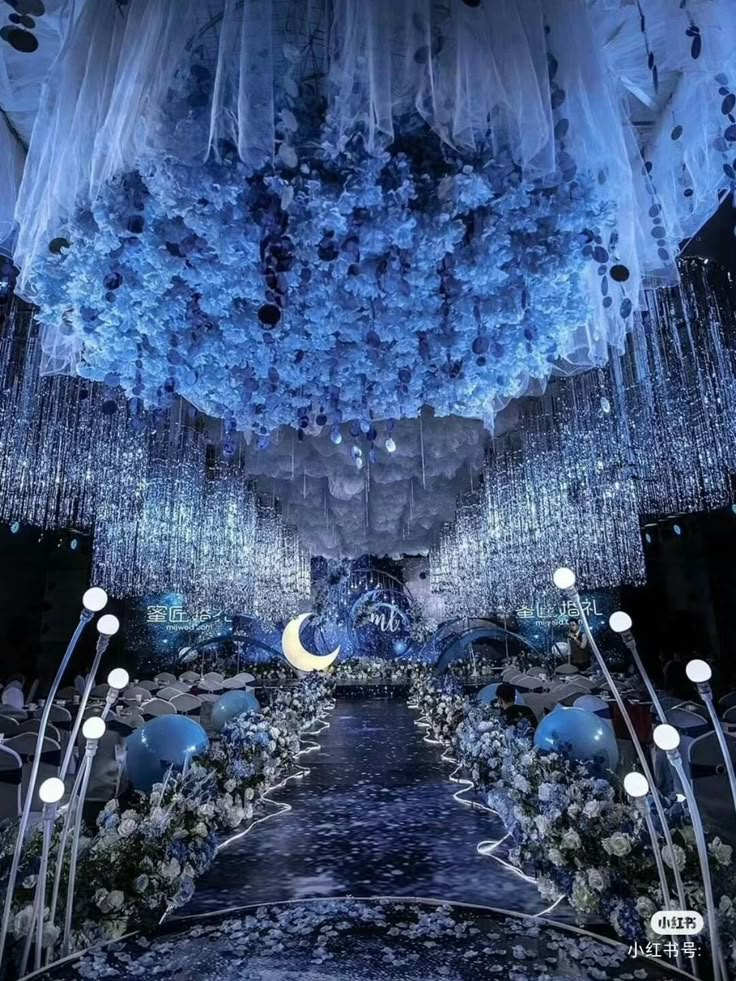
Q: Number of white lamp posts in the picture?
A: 10